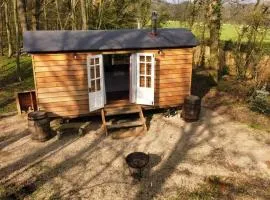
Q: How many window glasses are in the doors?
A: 12